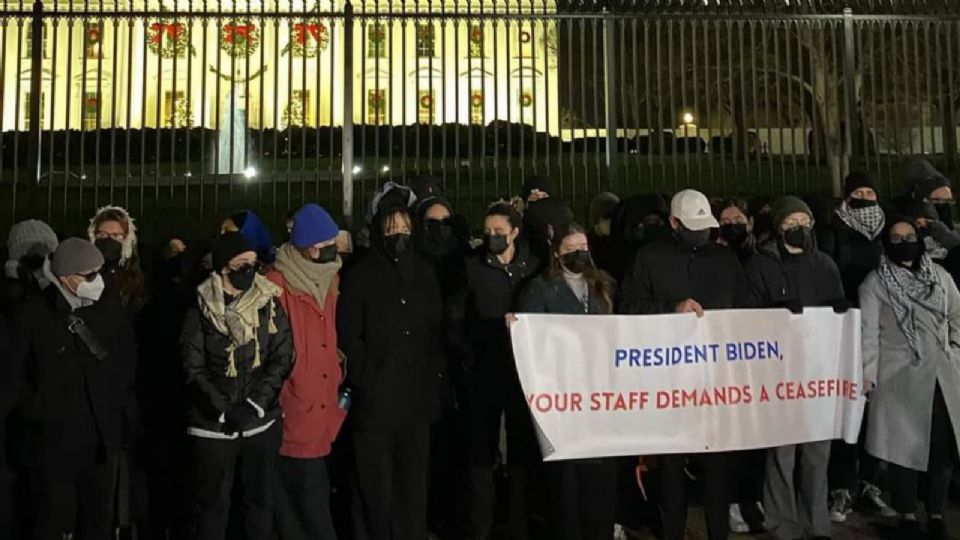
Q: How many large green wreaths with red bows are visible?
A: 3